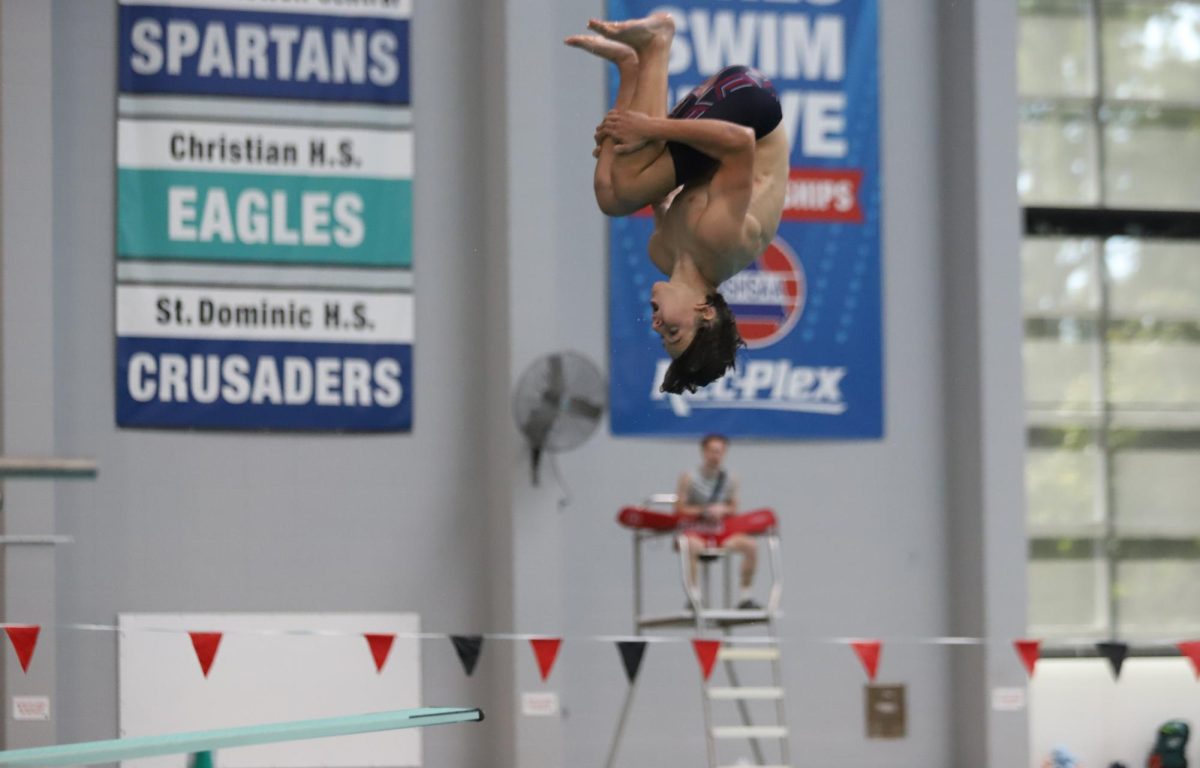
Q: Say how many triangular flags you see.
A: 11